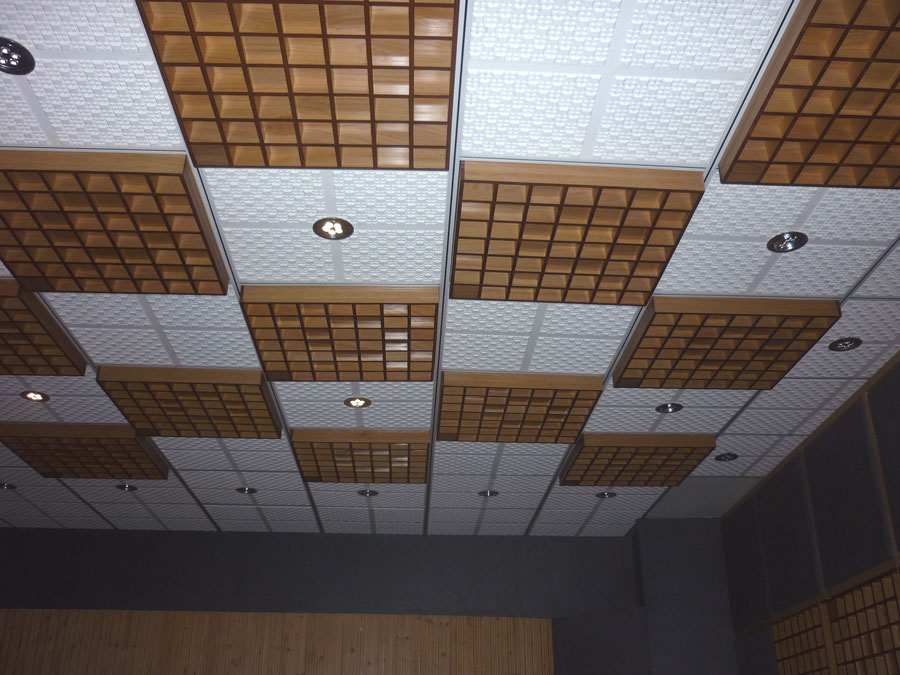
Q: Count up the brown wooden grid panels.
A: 12